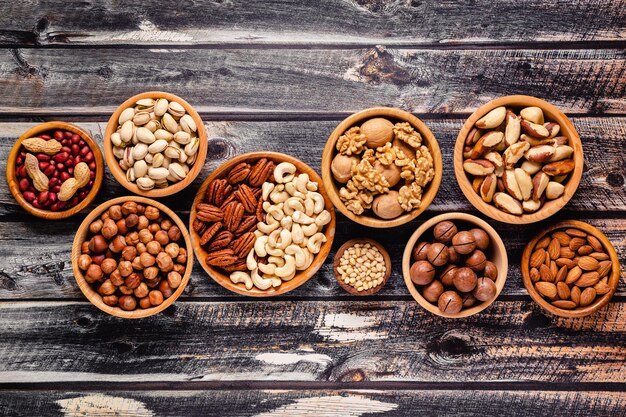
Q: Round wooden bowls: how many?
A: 9